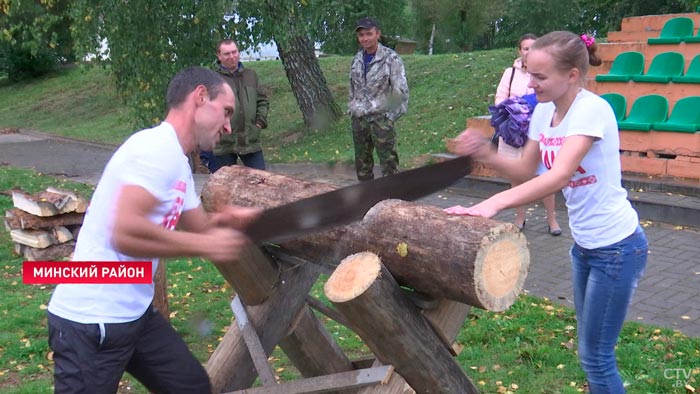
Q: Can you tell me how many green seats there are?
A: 8